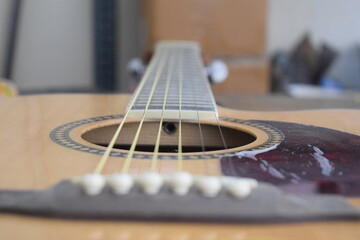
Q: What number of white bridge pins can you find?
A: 6